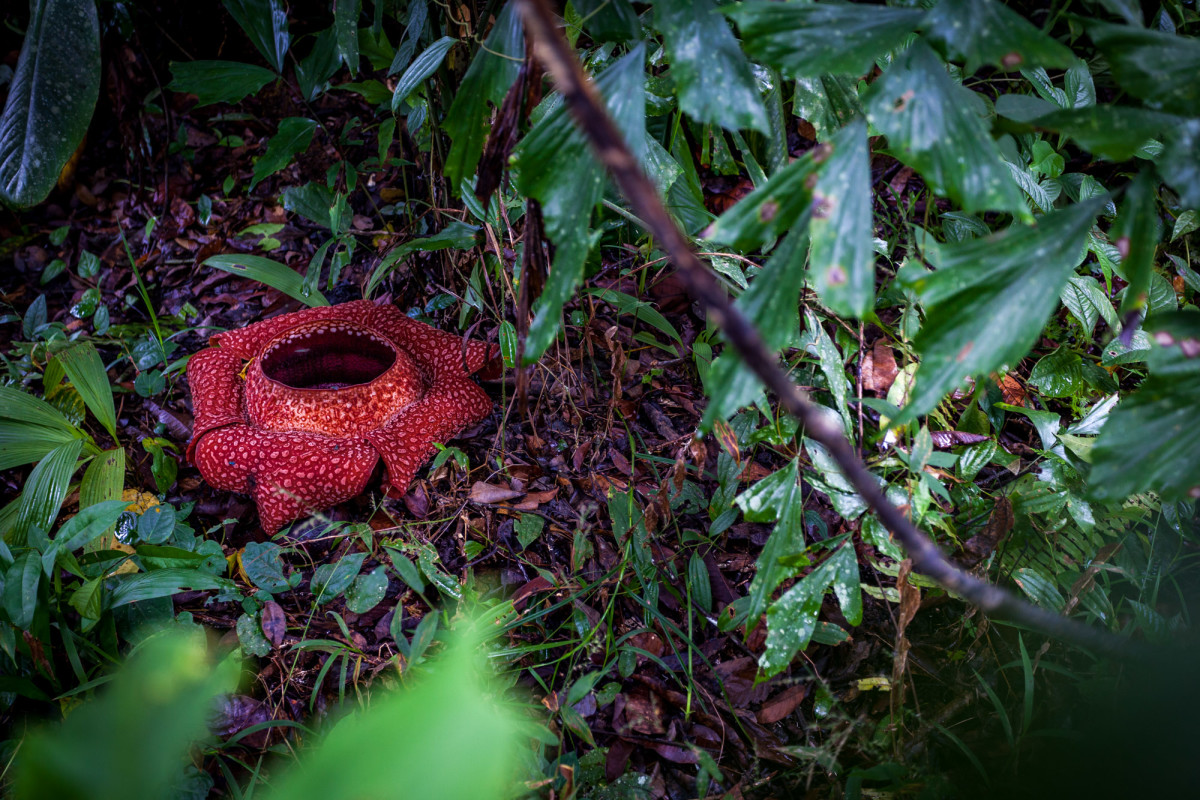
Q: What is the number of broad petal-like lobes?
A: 5